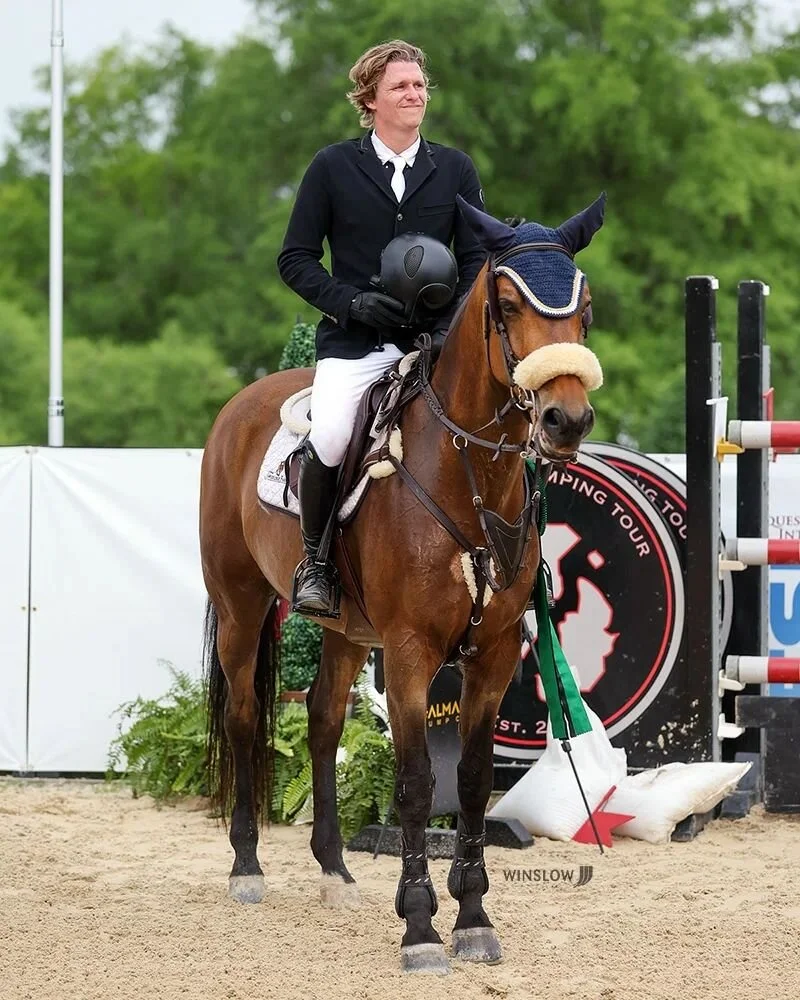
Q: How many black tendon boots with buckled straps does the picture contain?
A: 2